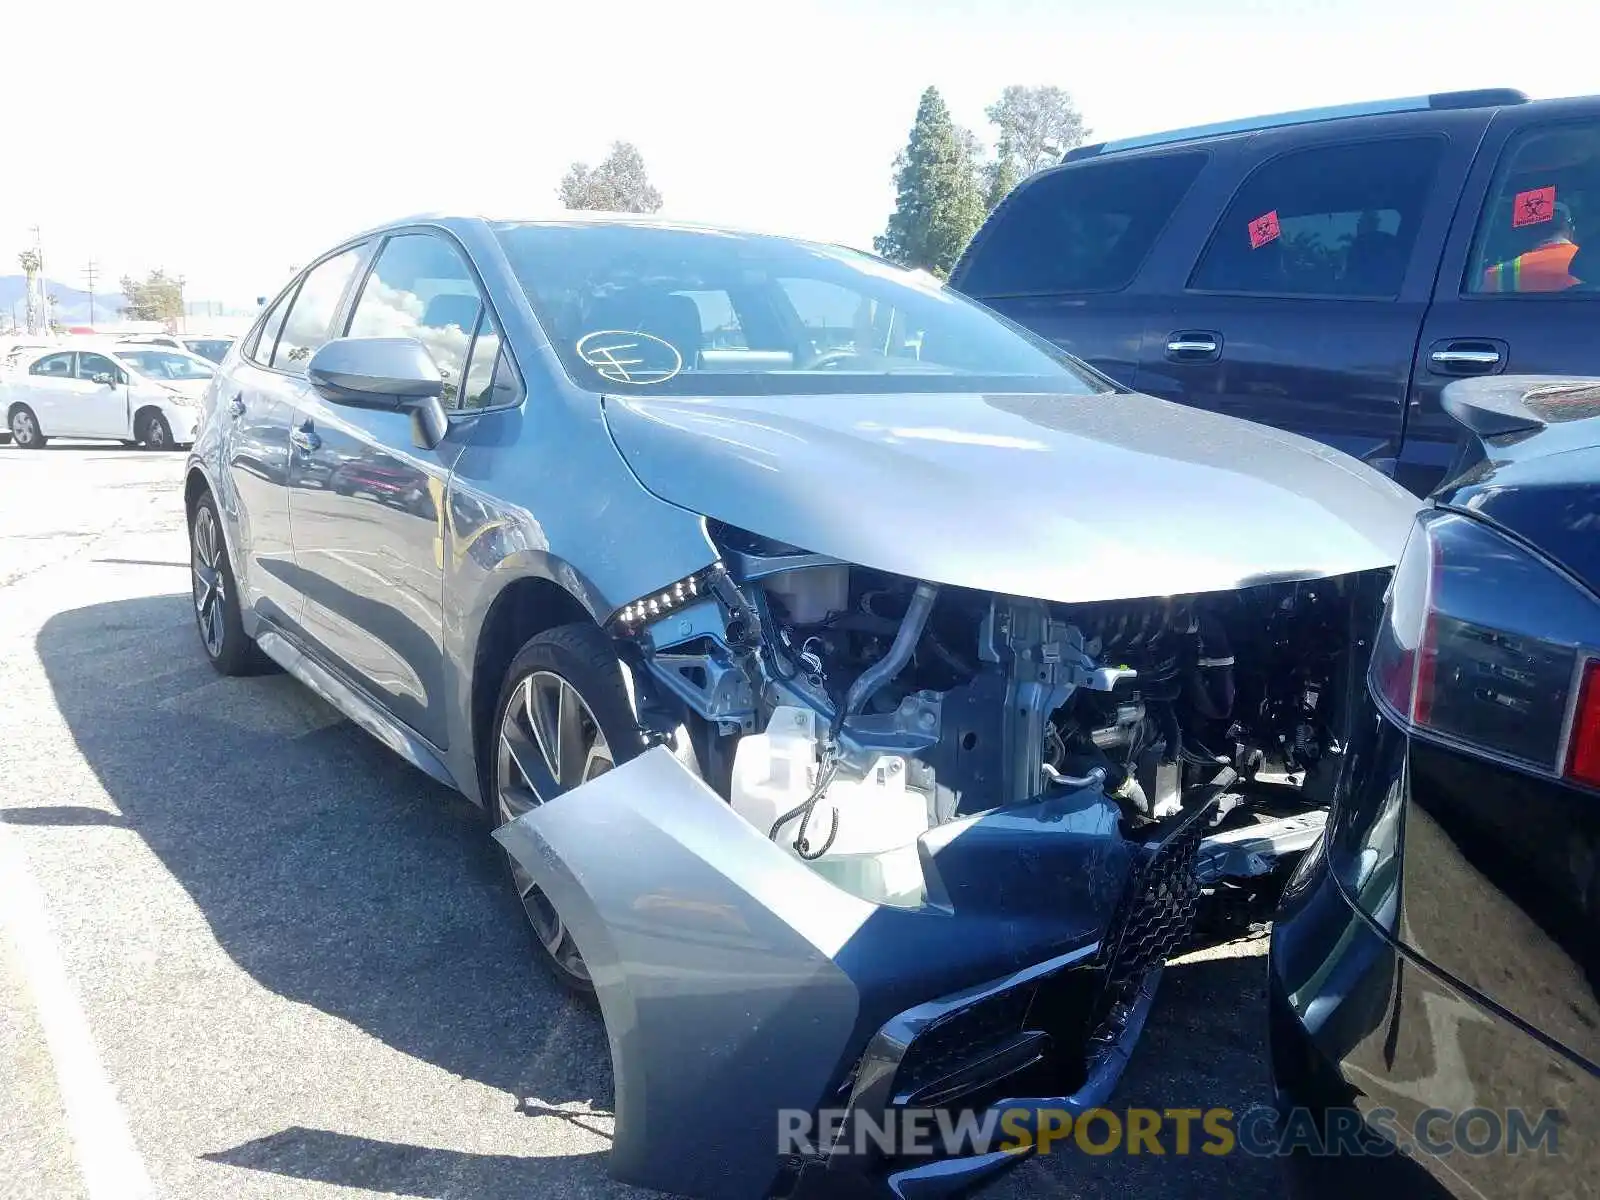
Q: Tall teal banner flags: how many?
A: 0